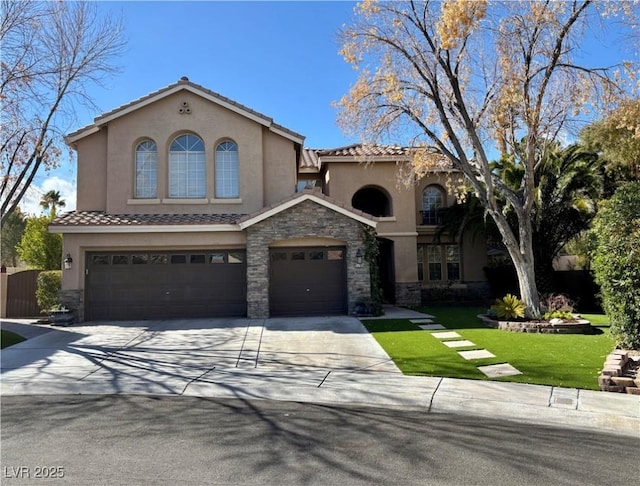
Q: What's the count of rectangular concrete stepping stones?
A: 6